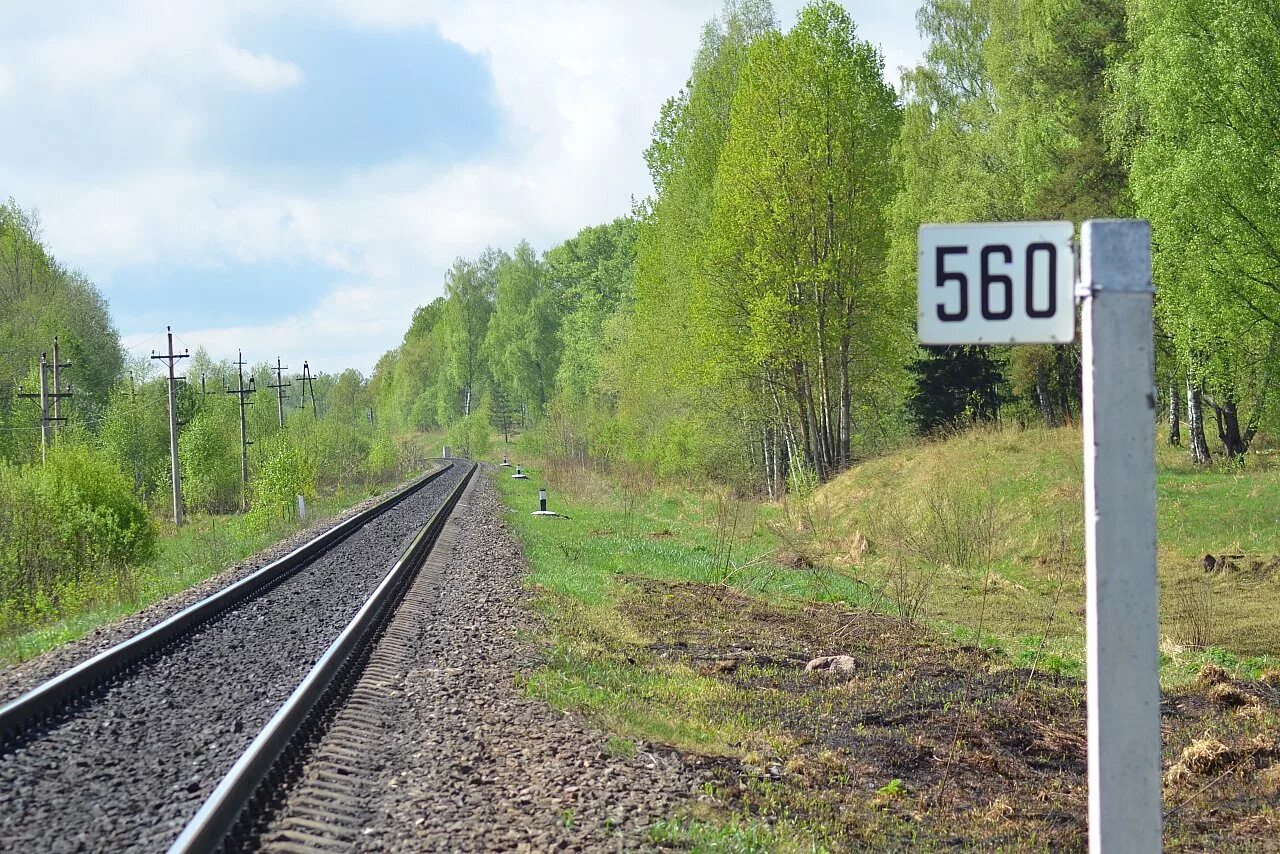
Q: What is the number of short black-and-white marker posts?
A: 3